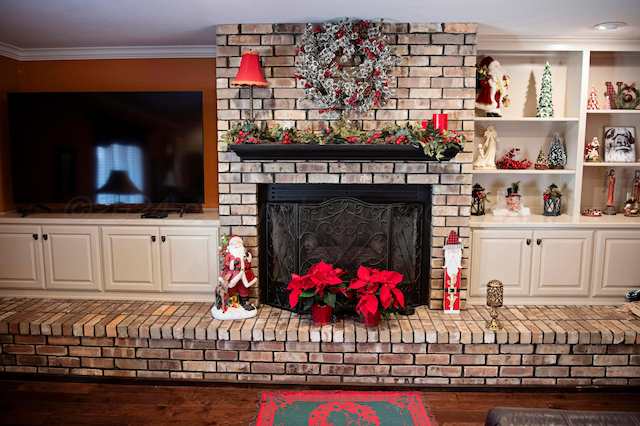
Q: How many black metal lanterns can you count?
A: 2